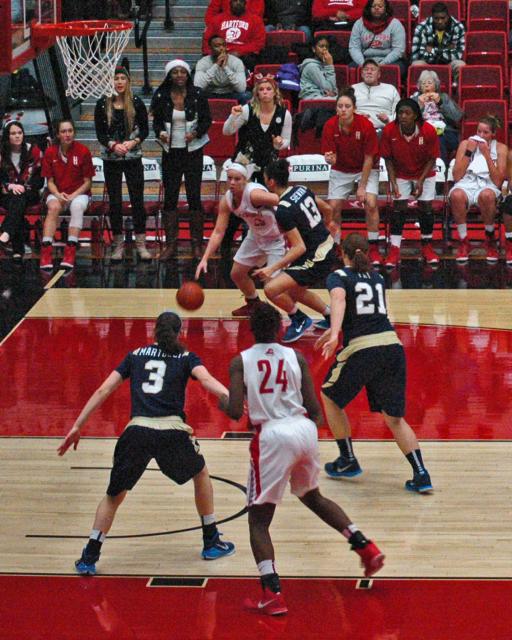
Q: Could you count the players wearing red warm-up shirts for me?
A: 3